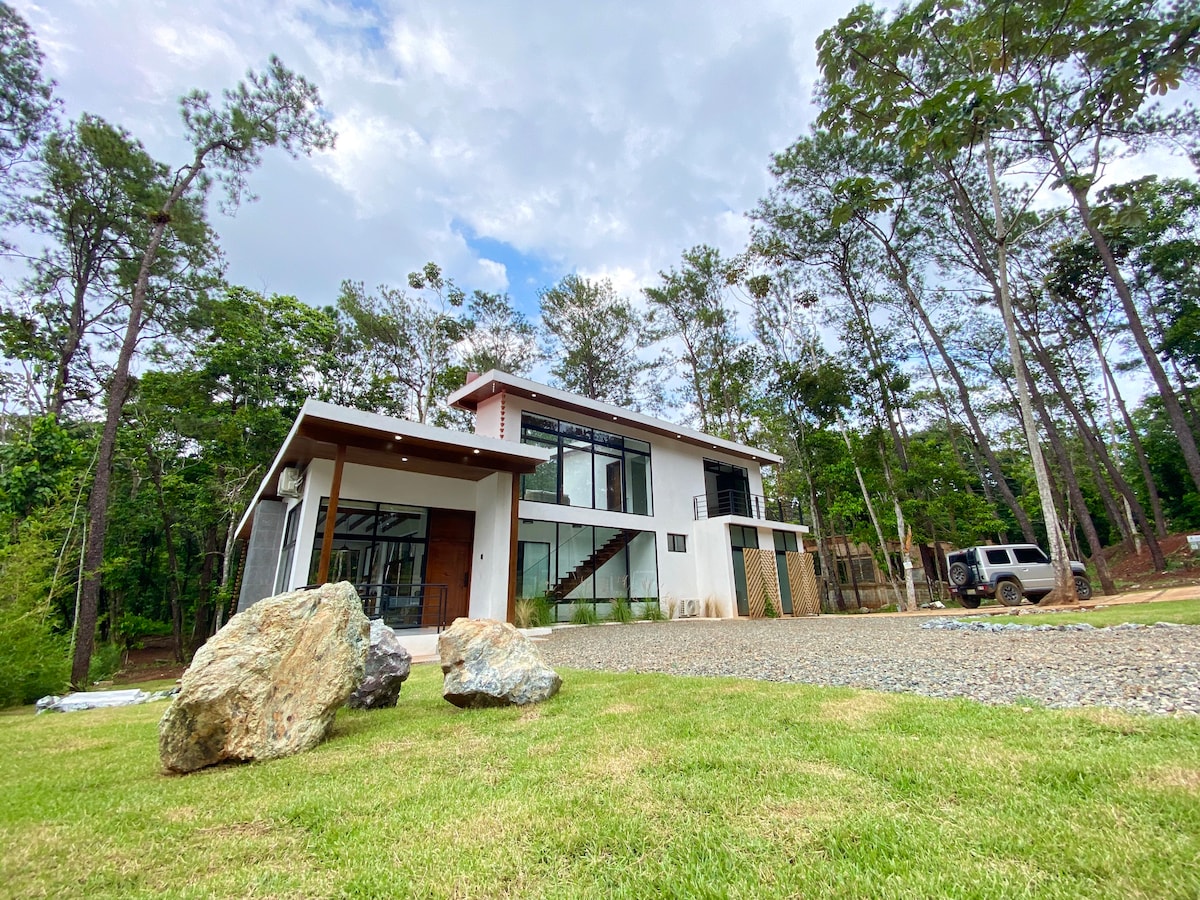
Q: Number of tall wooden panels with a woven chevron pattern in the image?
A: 2